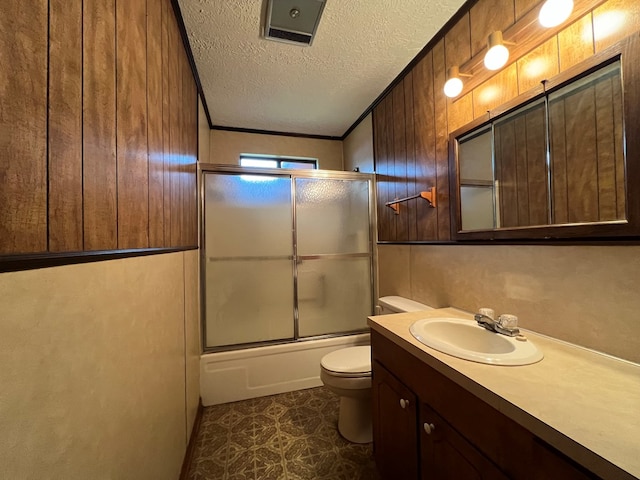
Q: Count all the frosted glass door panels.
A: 2